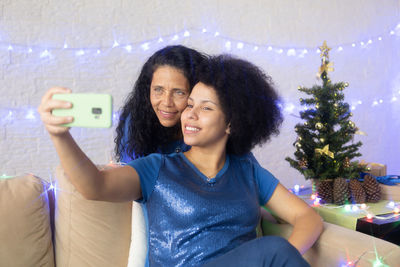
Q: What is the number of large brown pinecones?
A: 4